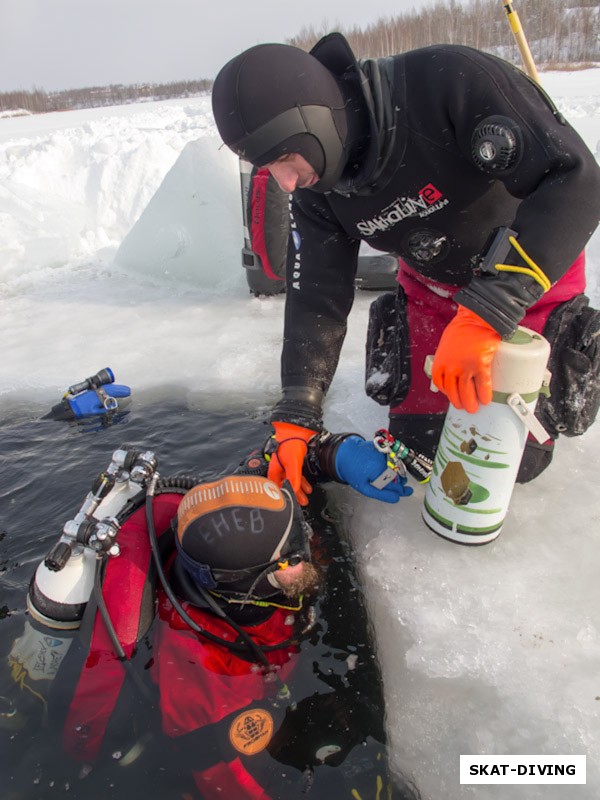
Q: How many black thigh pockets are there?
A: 2